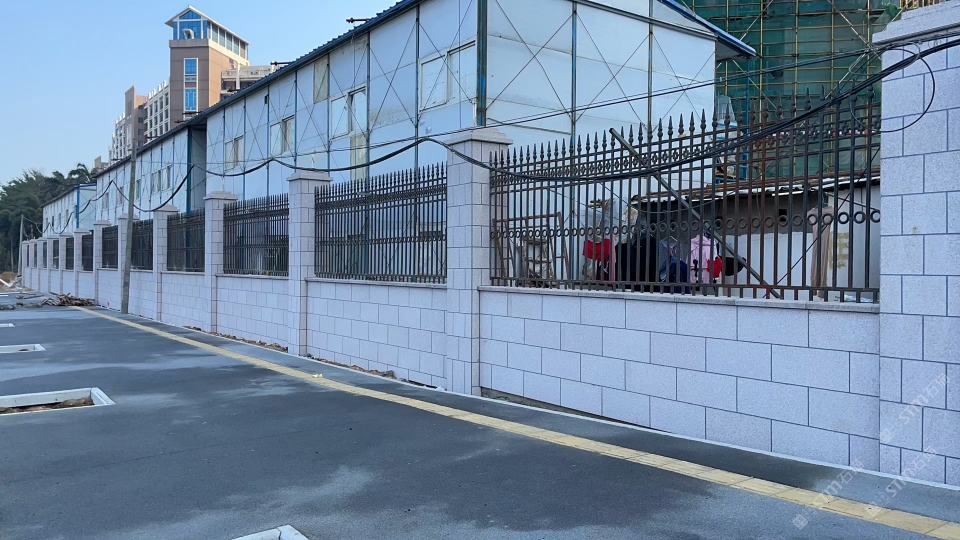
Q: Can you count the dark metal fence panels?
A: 12